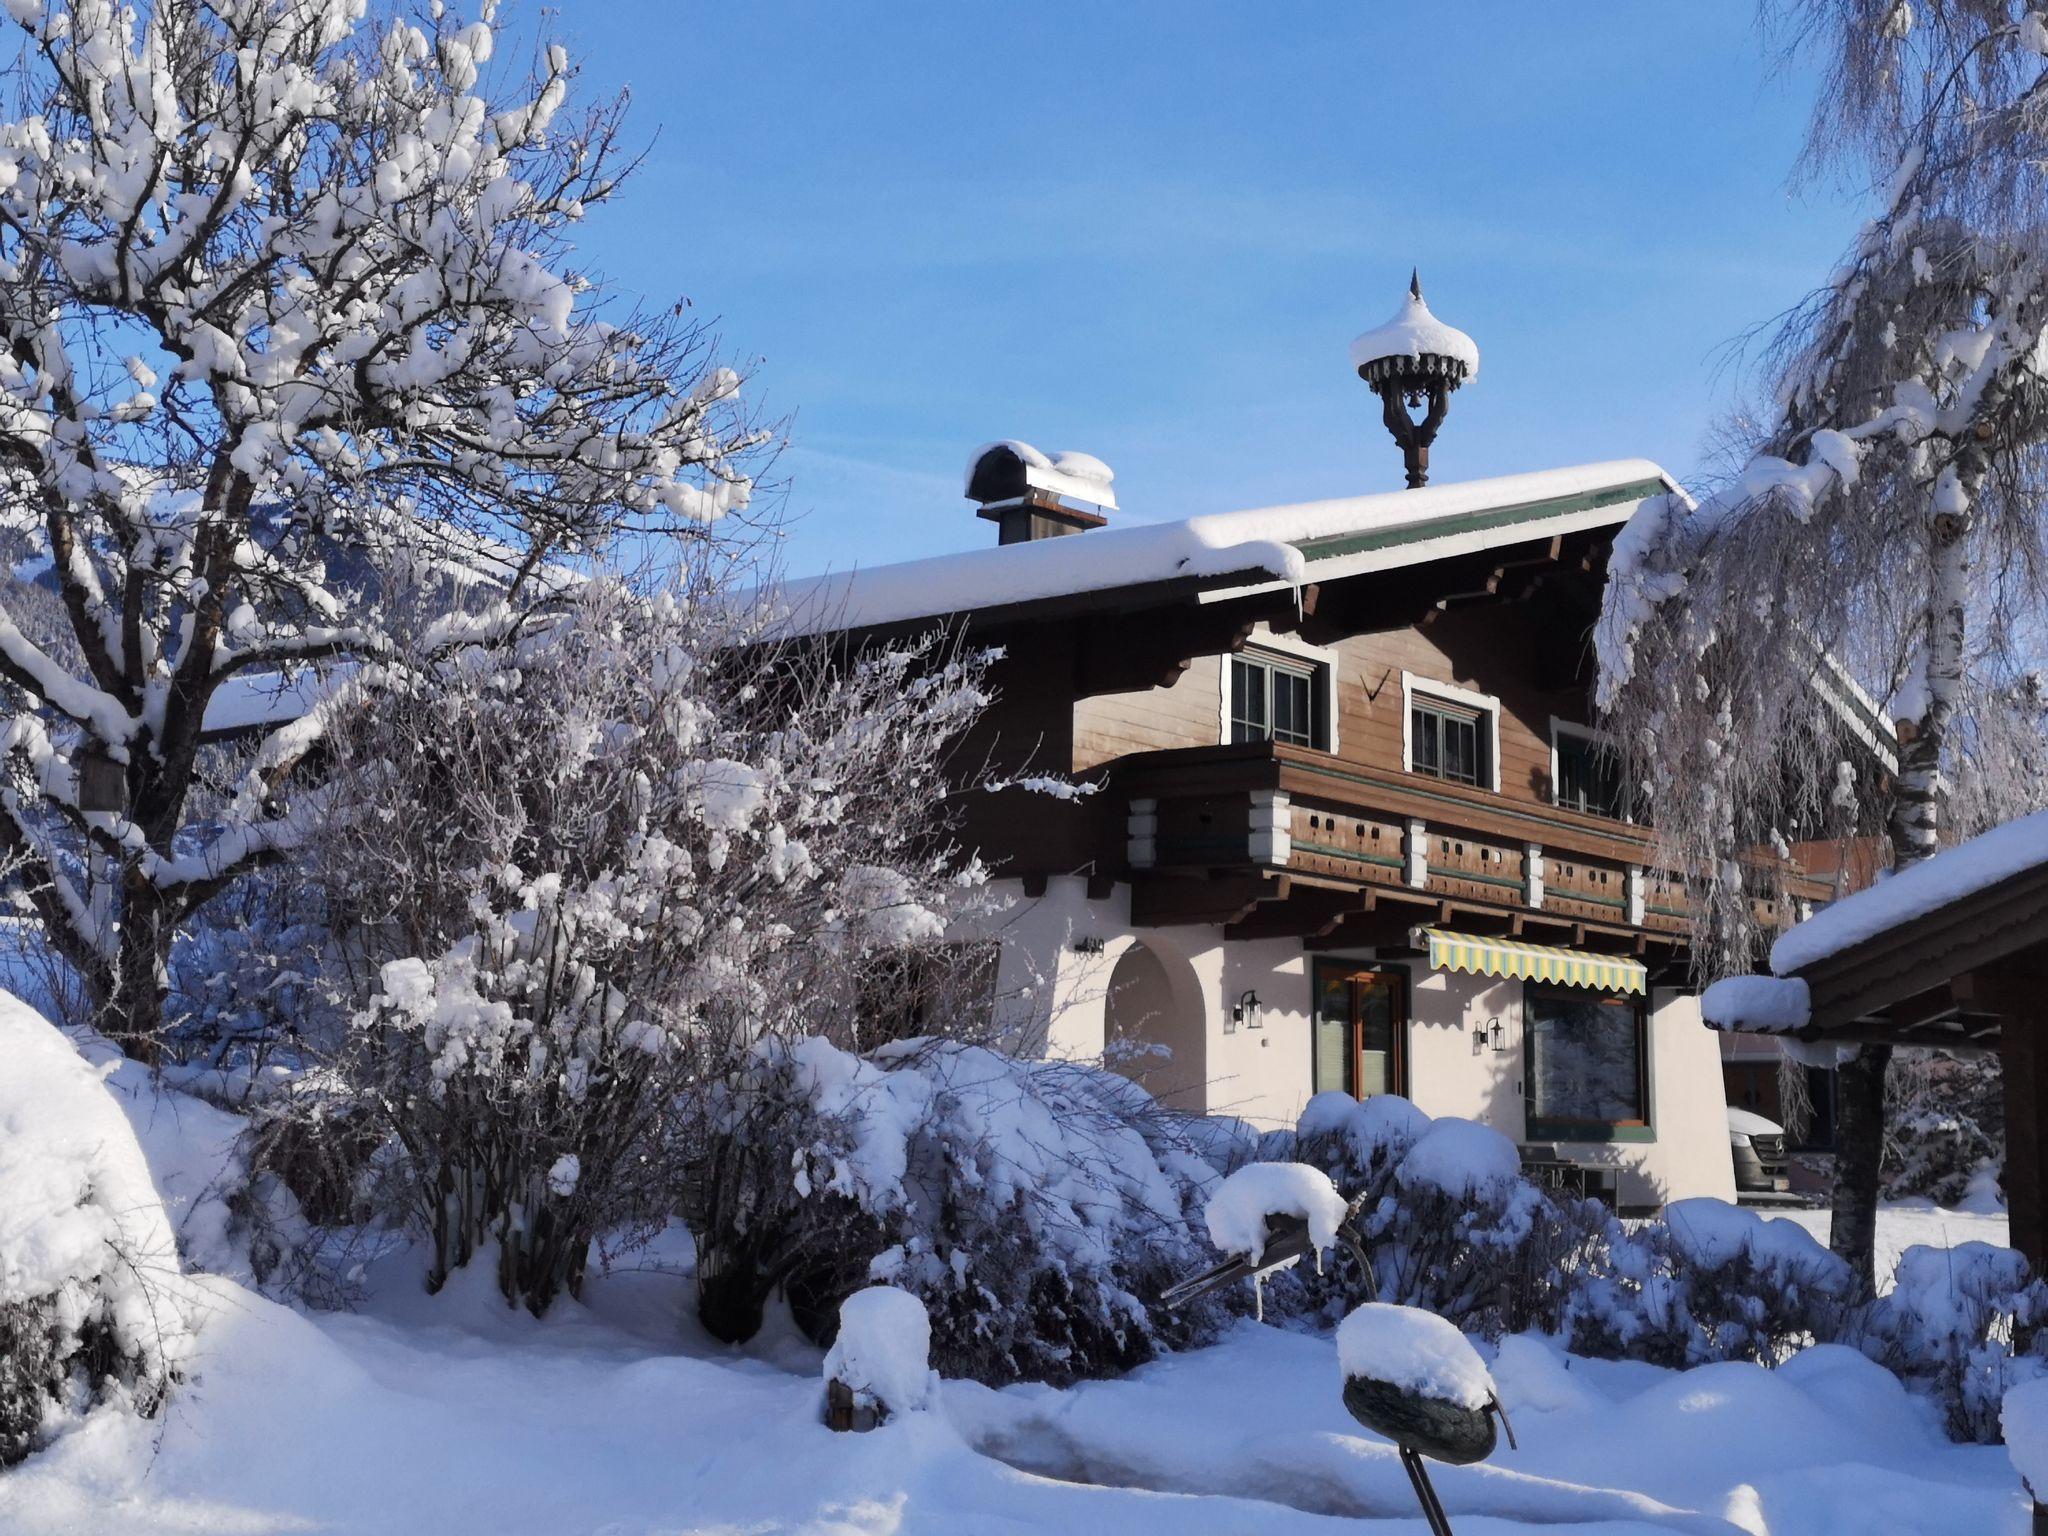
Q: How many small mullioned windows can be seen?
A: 3